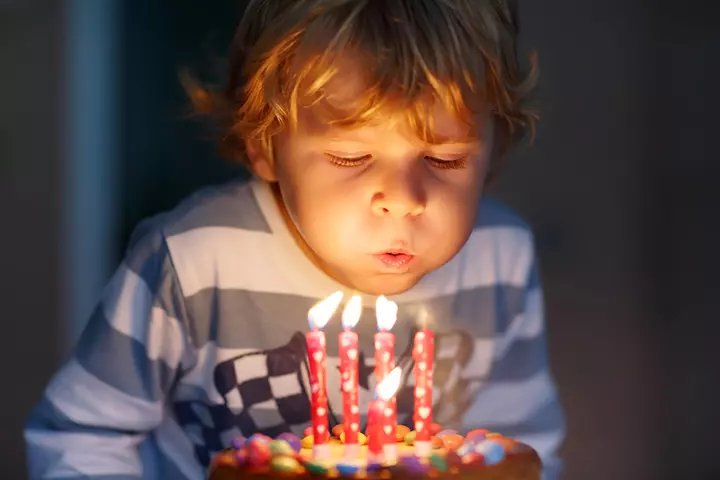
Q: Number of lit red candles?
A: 4